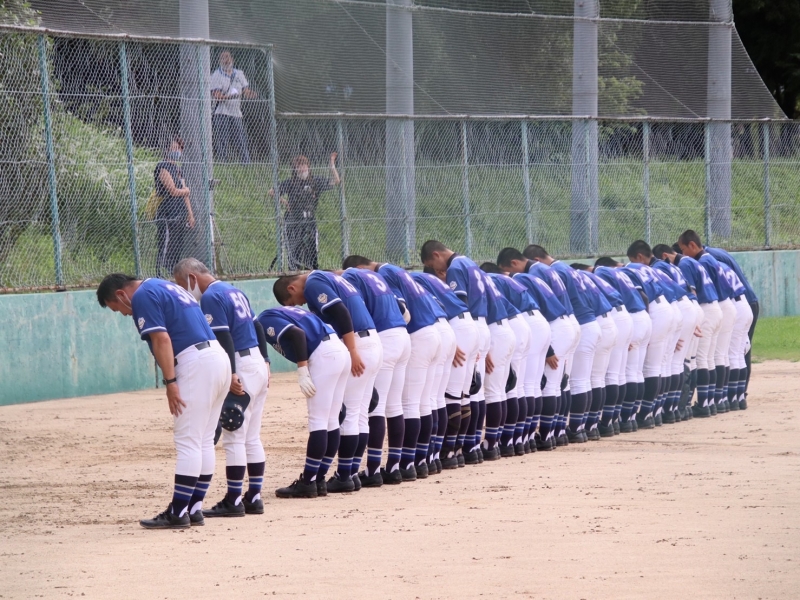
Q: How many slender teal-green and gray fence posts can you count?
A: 12